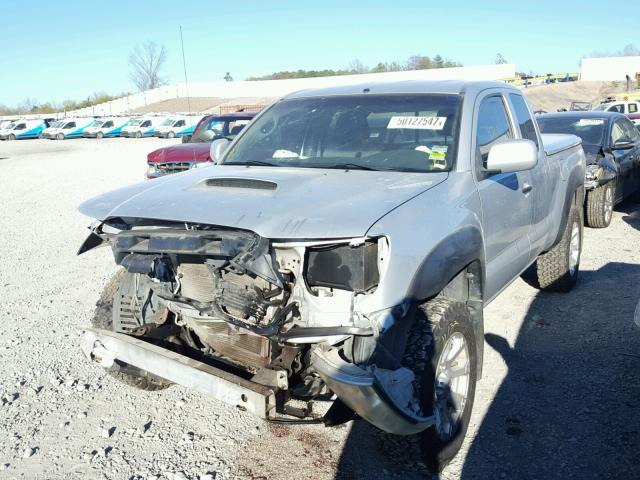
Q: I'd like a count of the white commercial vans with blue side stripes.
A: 5